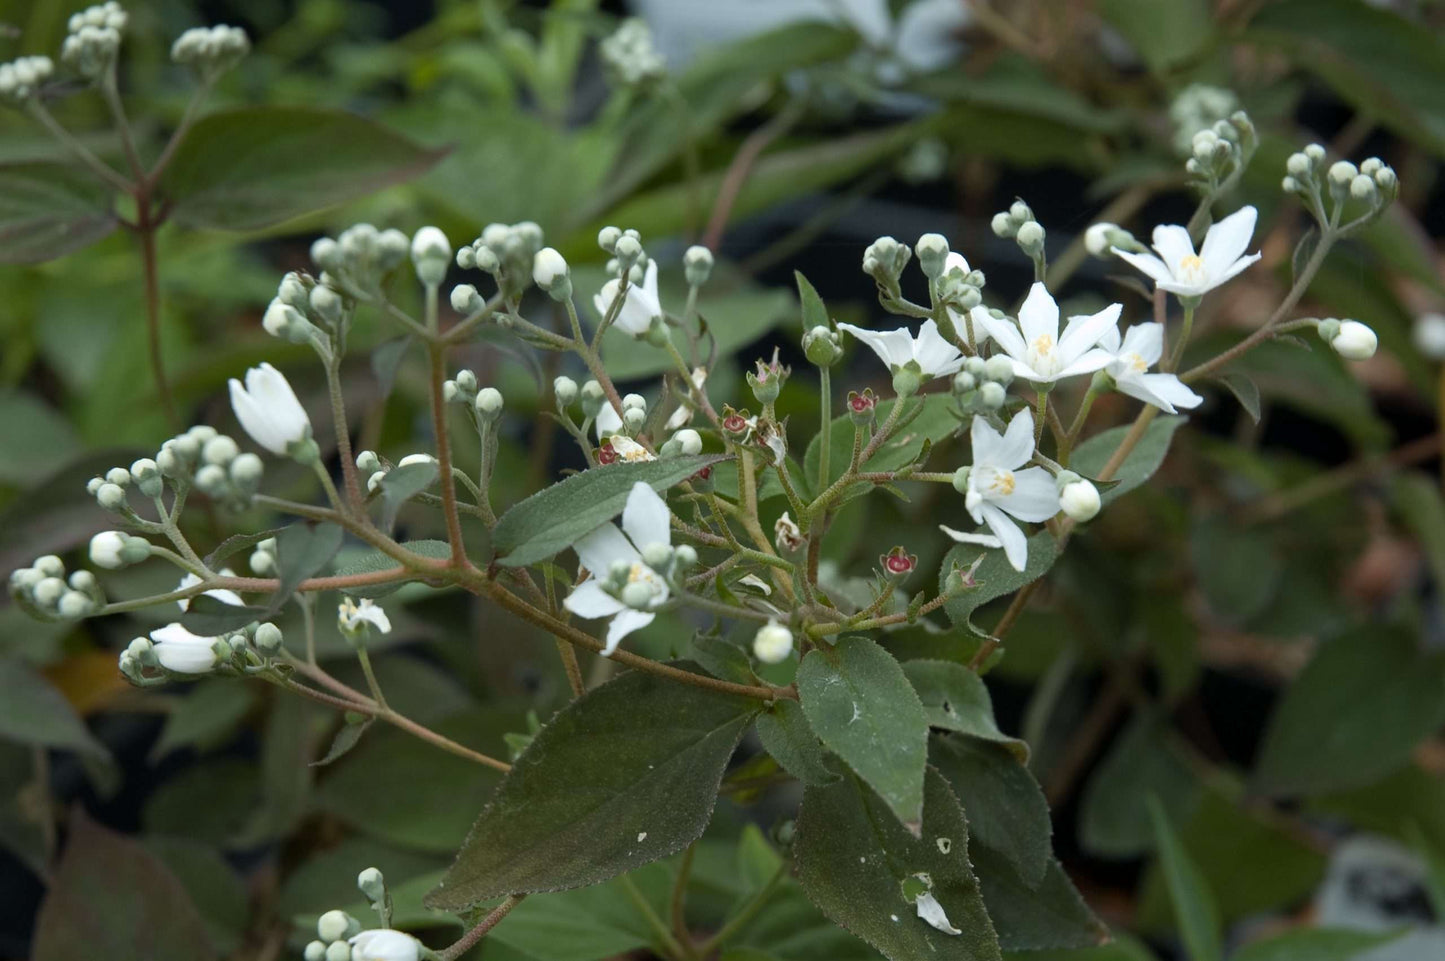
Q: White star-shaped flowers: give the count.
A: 6